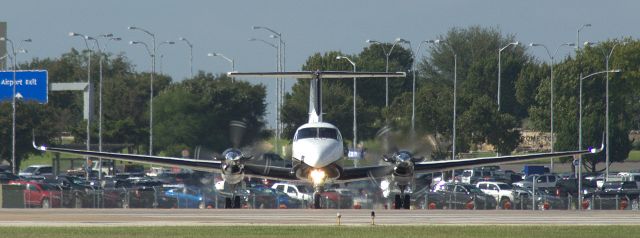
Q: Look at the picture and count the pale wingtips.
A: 2